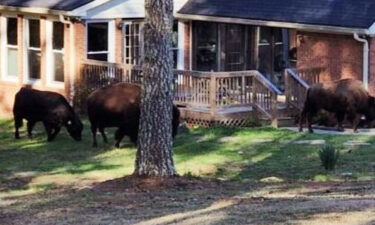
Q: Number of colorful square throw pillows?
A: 0